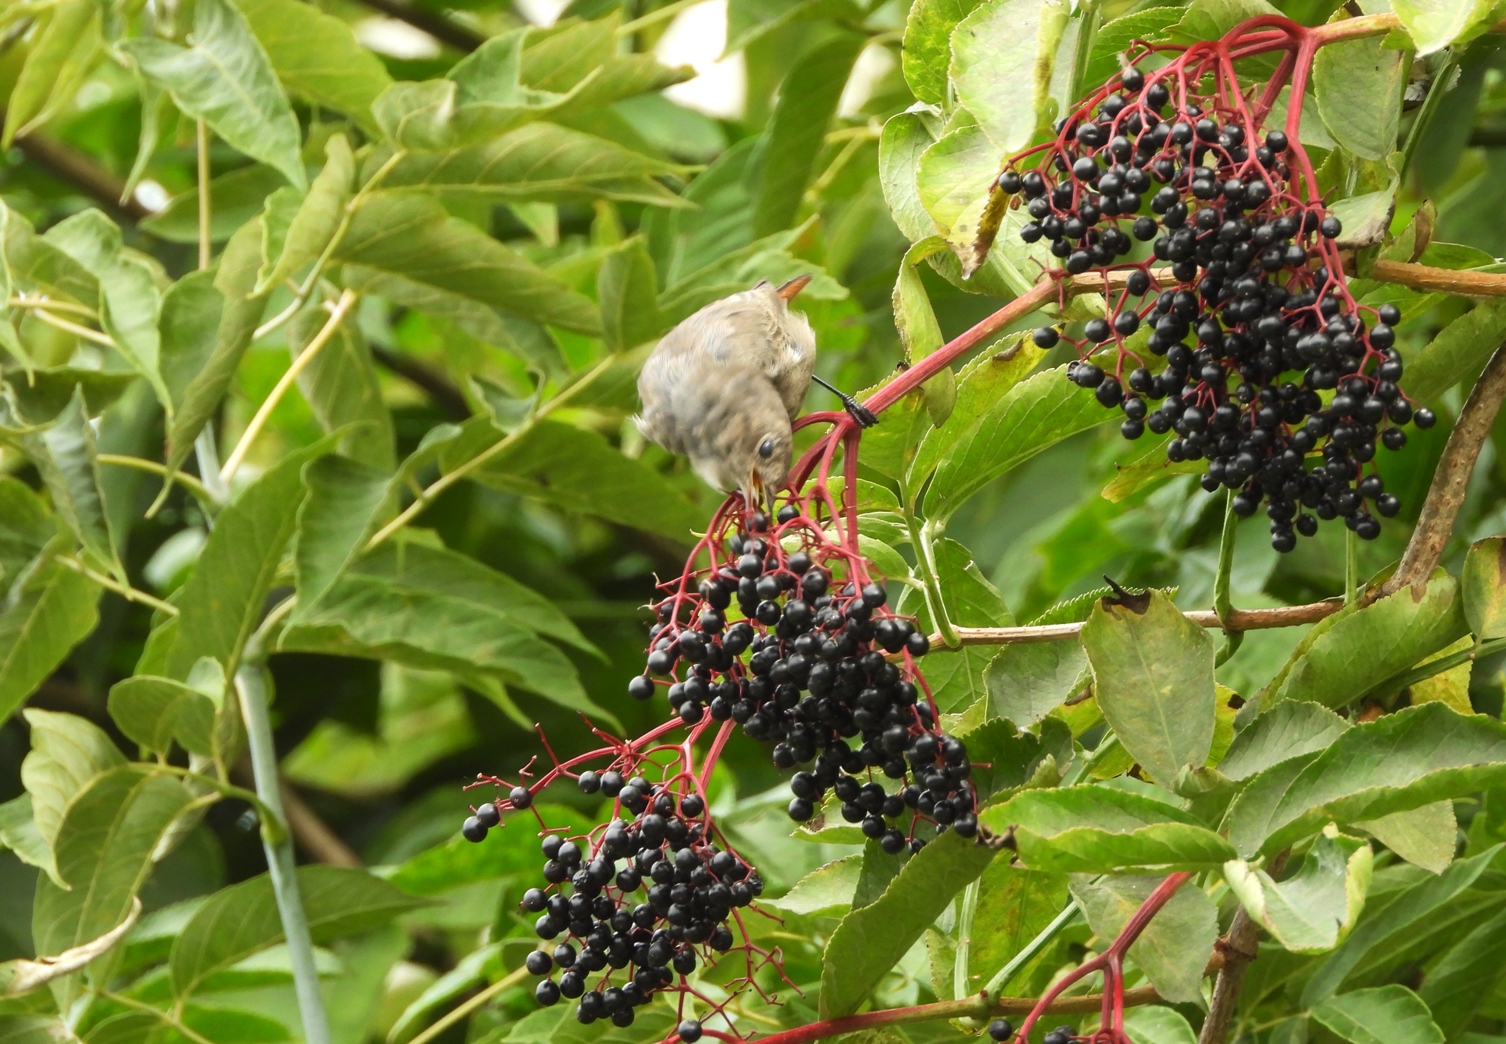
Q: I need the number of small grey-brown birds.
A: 1